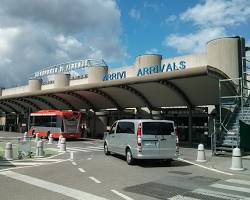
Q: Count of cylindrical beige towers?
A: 5